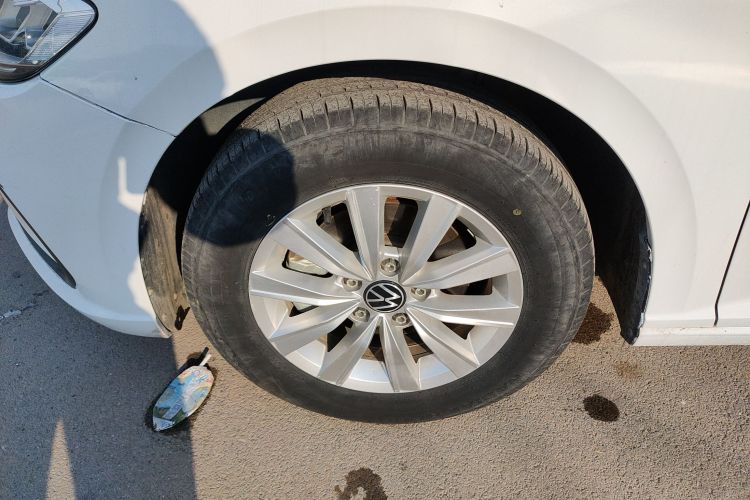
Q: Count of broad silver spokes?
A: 10